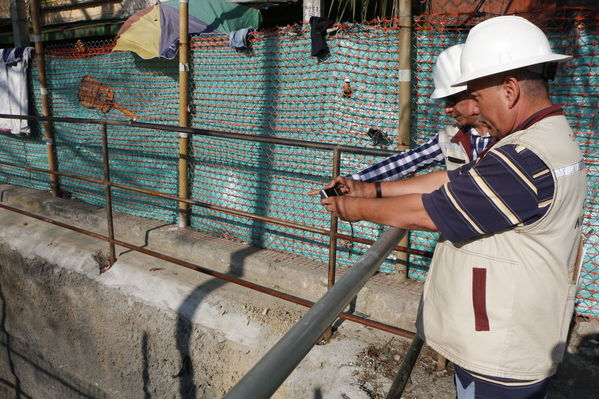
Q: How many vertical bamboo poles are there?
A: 3